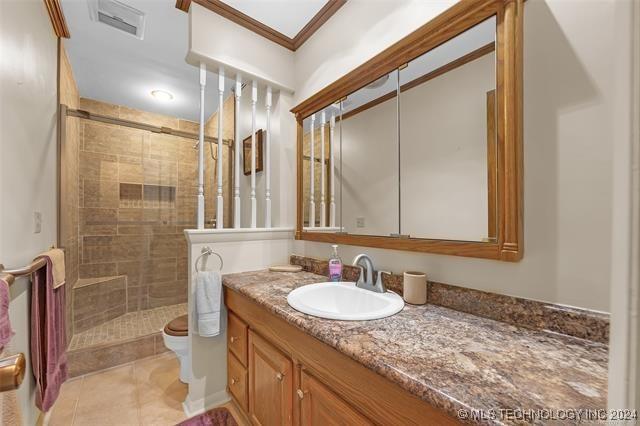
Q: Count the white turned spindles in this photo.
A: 5